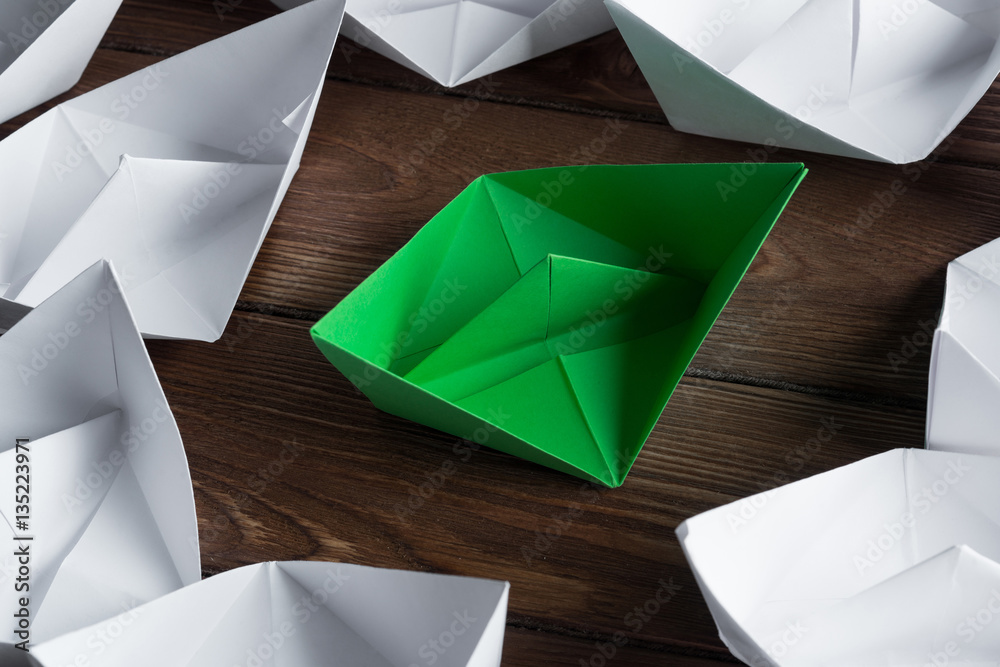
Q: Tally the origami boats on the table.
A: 9